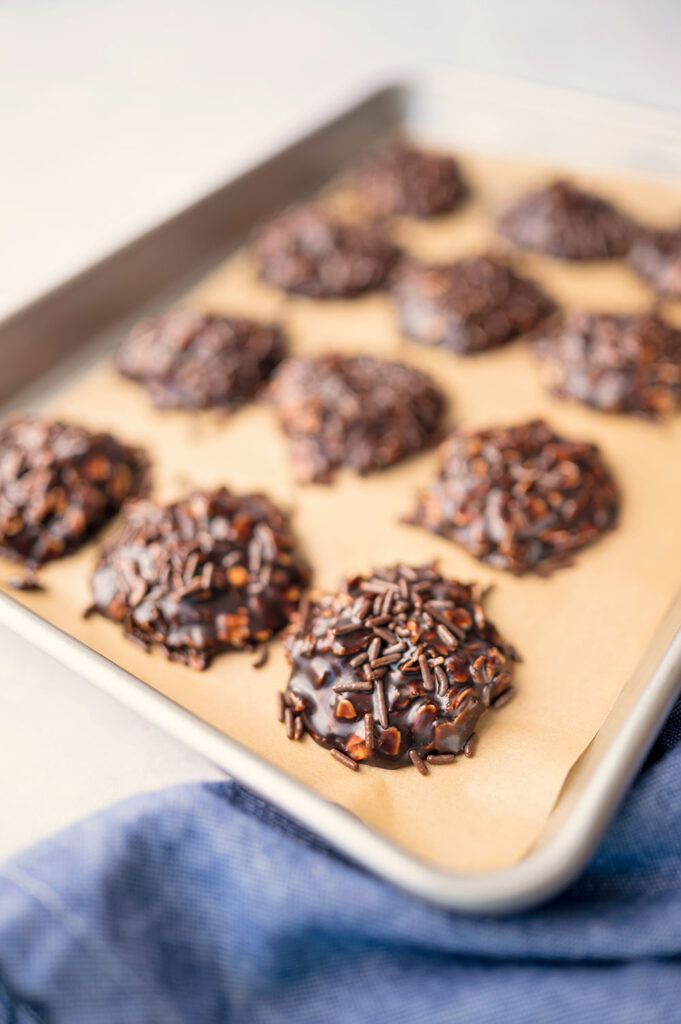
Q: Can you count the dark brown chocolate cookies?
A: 12